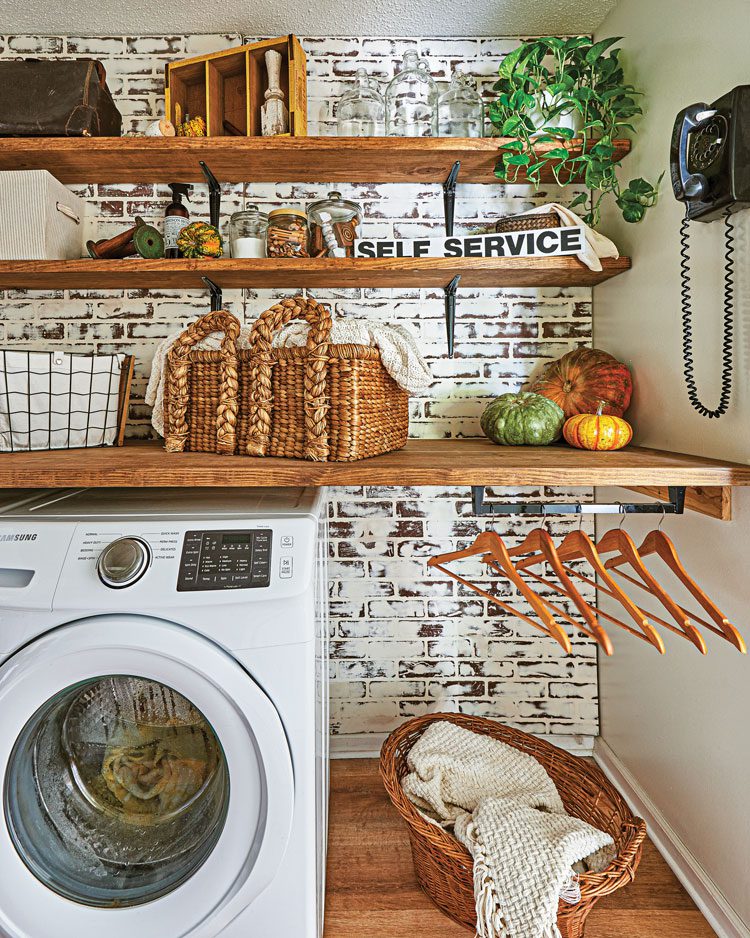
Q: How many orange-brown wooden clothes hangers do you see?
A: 5